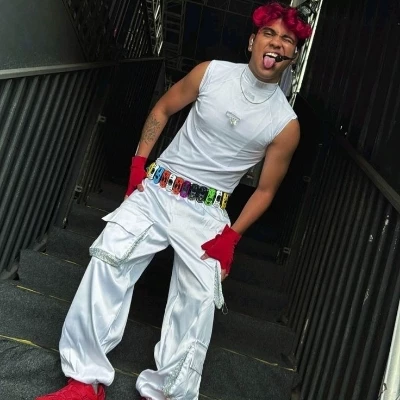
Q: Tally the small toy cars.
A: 12